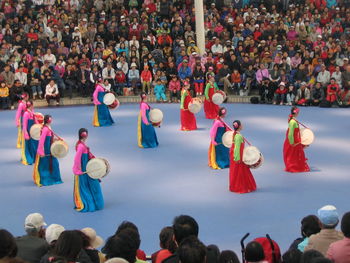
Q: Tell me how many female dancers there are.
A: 11